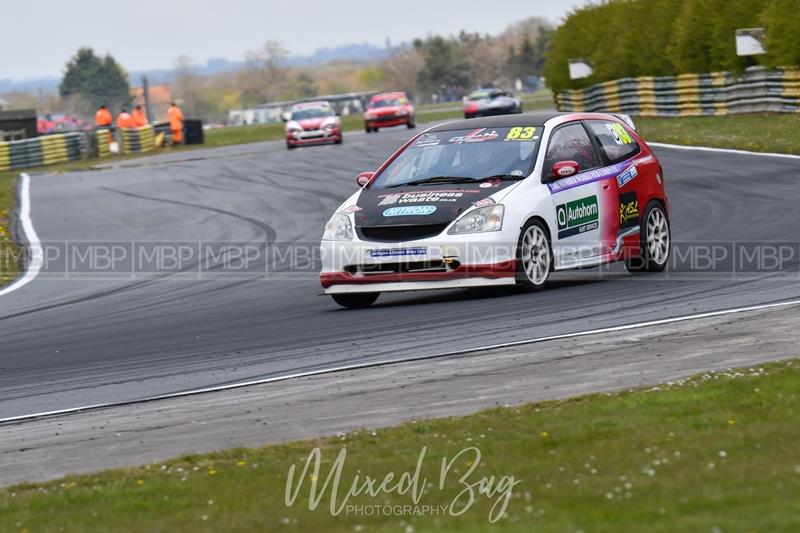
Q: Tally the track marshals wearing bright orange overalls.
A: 4